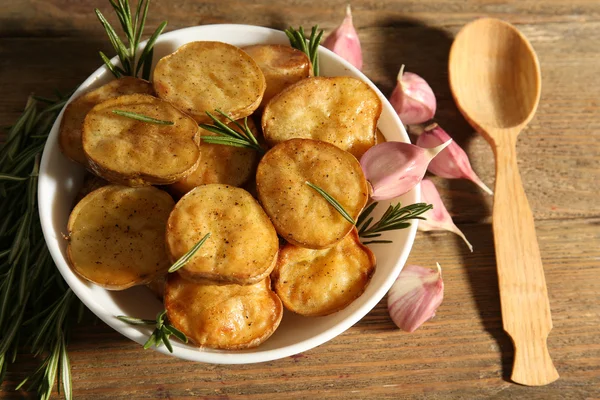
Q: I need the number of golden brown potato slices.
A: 11